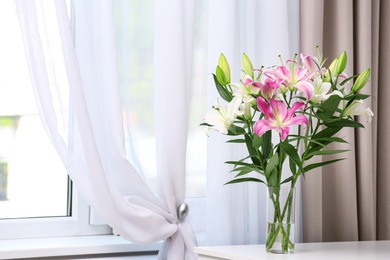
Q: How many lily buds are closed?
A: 6